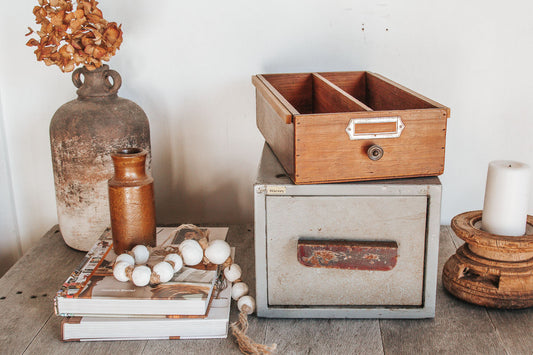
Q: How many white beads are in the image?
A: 12